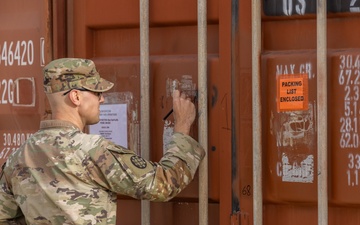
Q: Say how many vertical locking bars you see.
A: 4